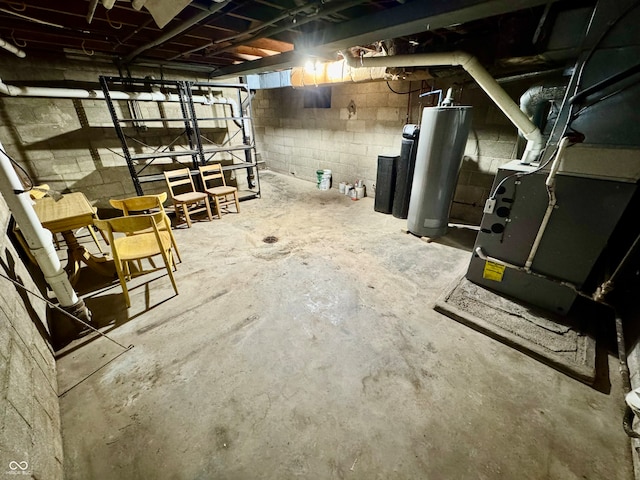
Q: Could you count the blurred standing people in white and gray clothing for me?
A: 0